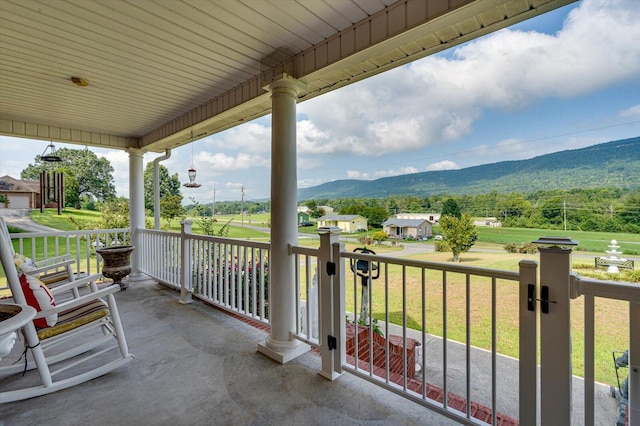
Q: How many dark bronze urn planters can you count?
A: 1